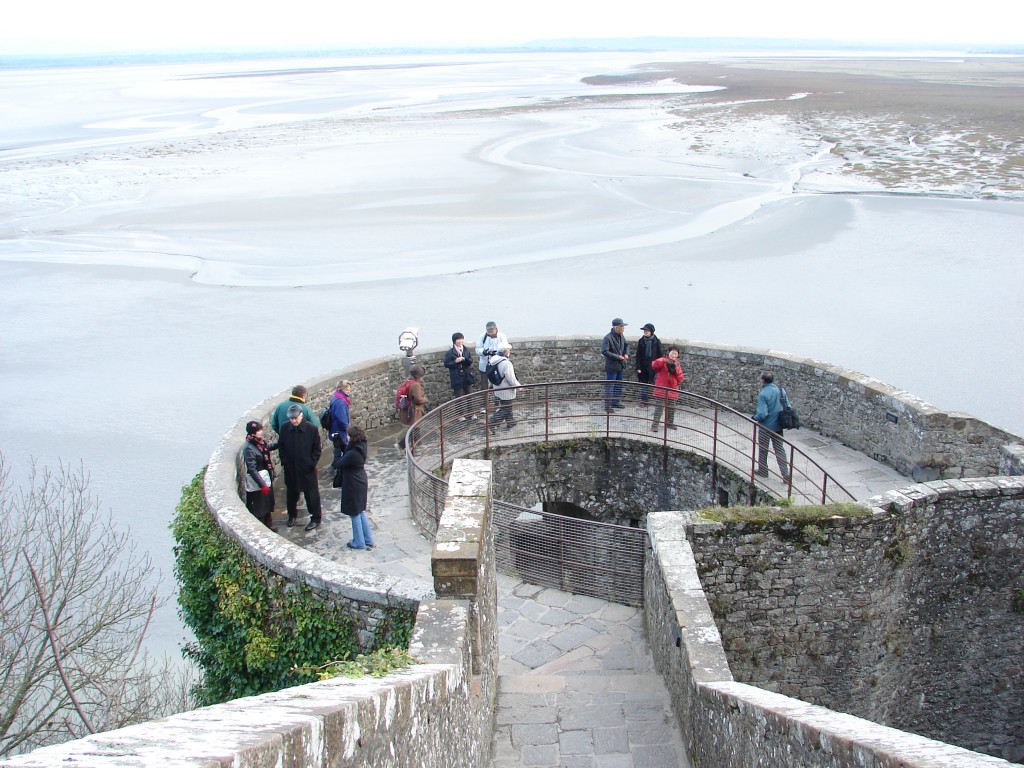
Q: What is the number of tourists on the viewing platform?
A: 13